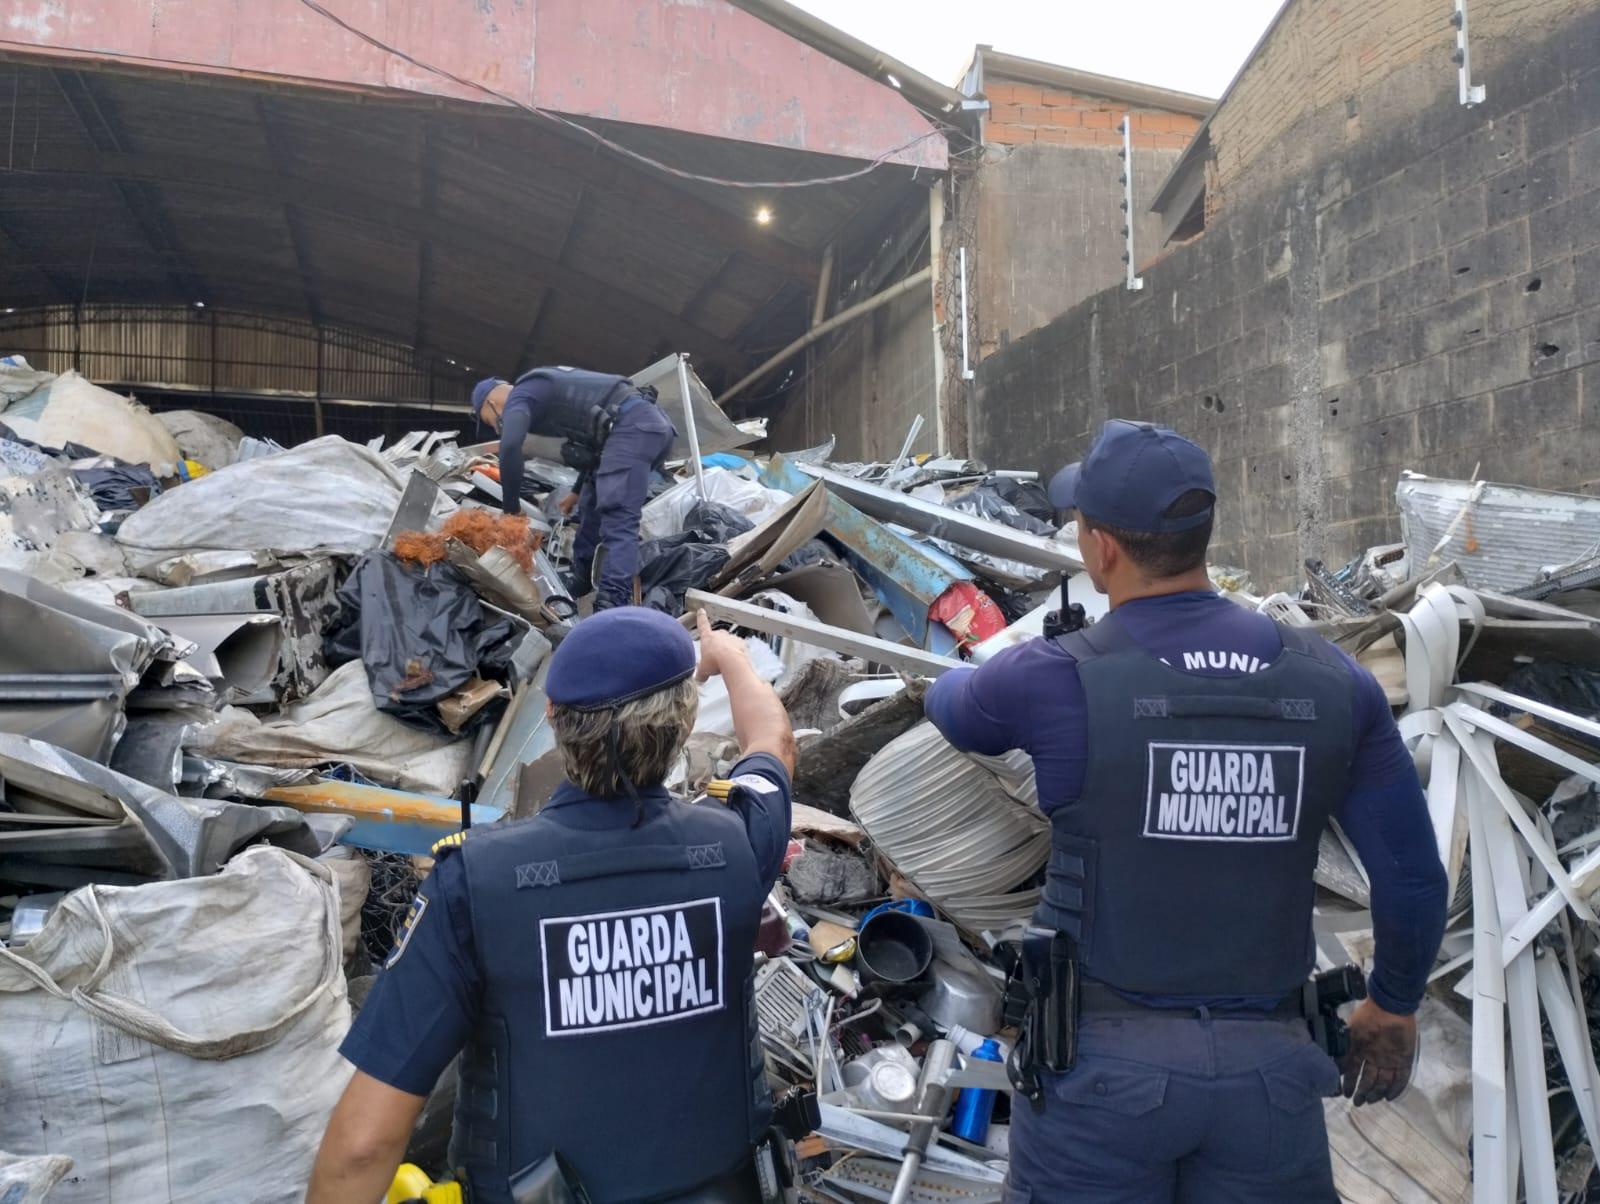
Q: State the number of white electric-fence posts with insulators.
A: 3